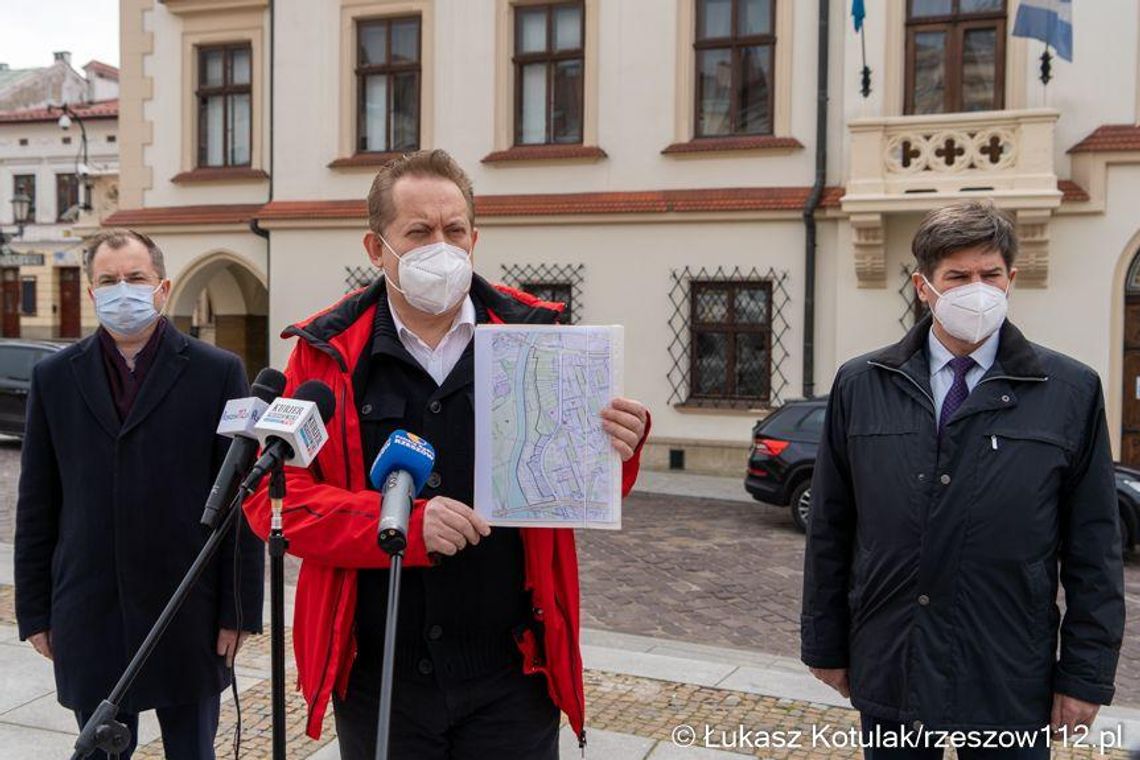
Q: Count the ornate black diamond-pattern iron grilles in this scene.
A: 4